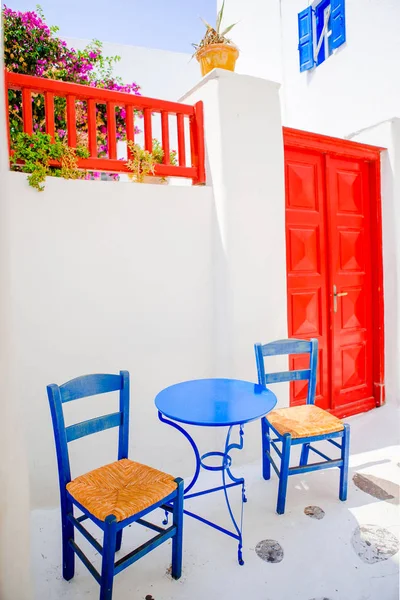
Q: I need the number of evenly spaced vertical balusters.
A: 9